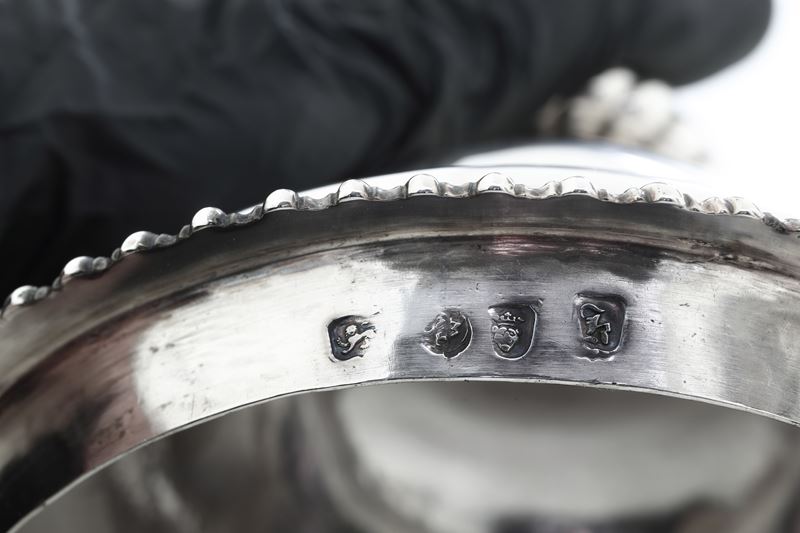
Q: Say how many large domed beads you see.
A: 11